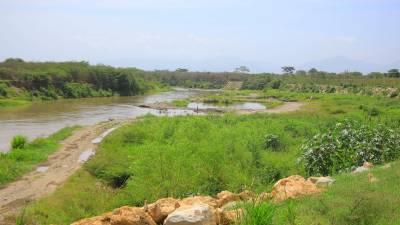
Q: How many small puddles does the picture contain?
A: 3